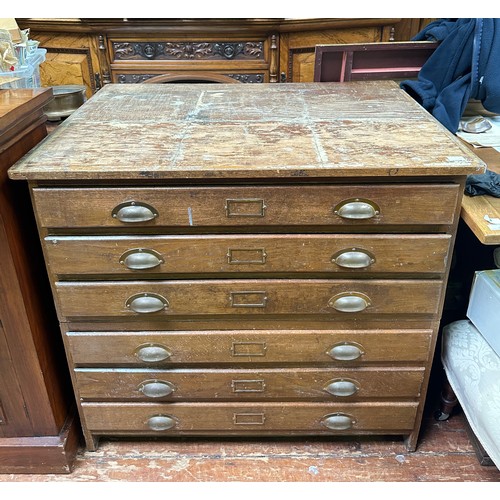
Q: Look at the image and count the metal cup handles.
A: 12